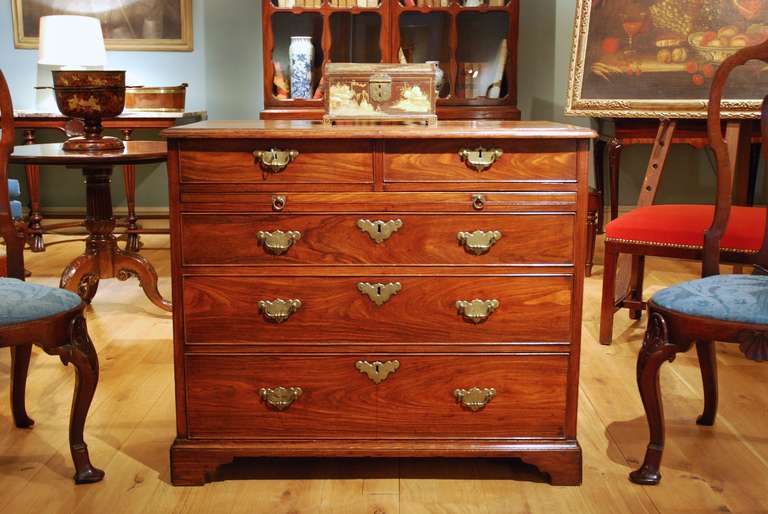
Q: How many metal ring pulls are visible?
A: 2